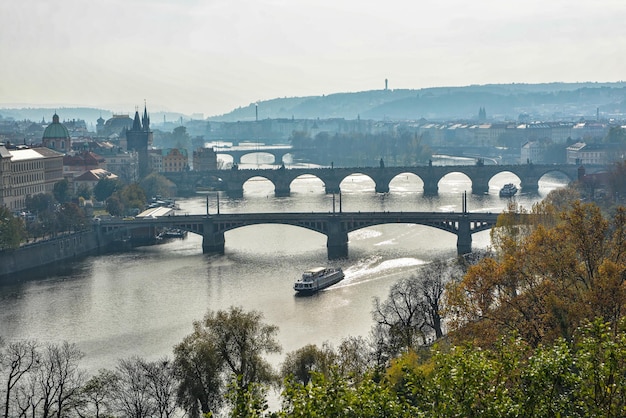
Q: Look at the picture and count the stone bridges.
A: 3